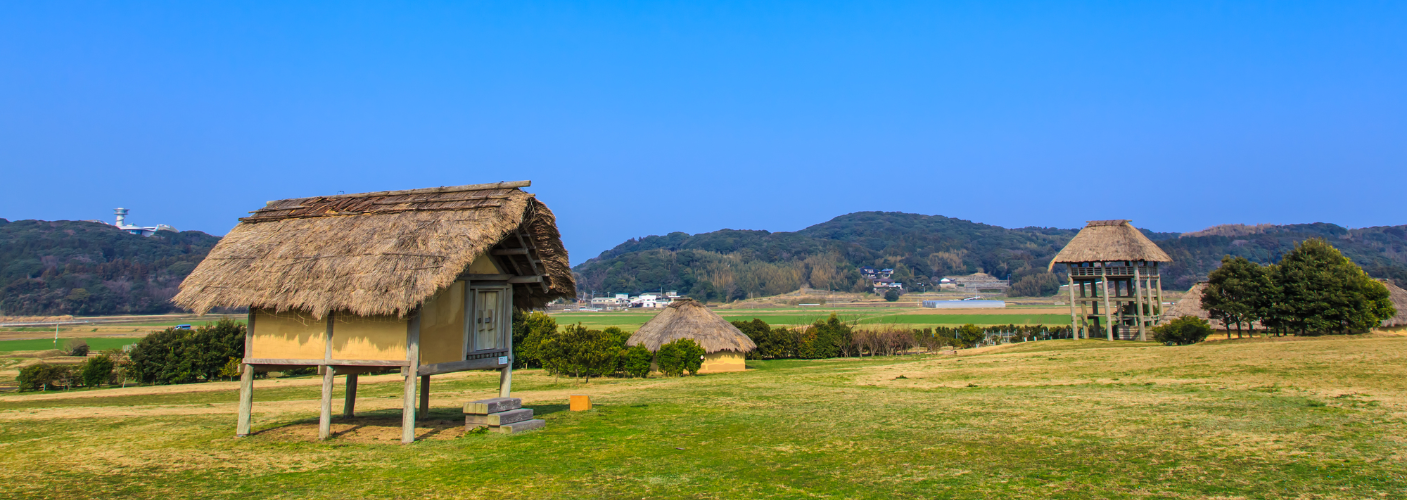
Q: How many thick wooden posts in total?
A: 15